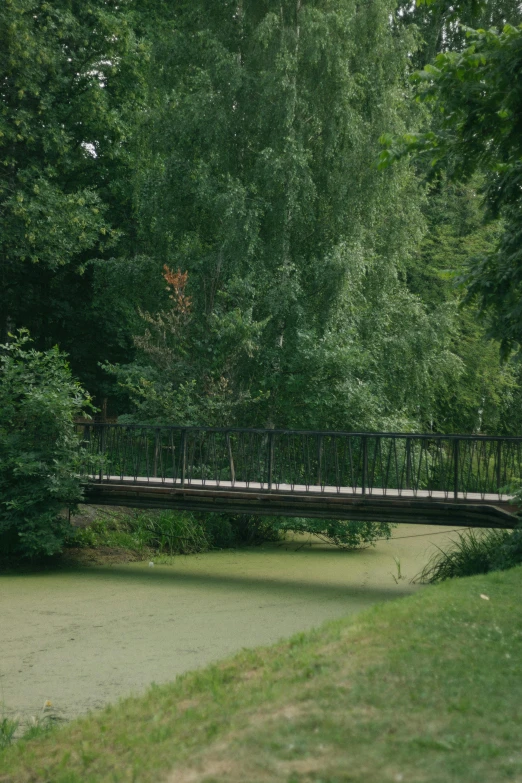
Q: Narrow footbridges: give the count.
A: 1